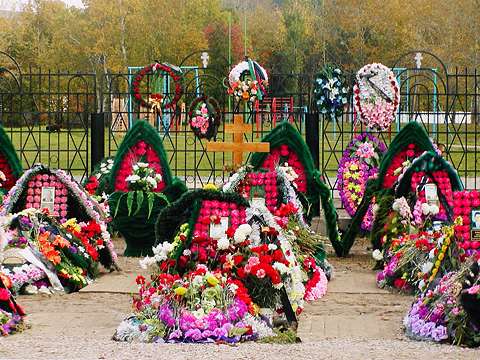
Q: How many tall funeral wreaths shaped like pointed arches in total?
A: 4